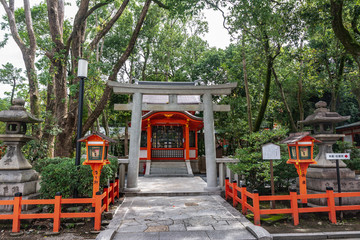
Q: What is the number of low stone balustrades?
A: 2